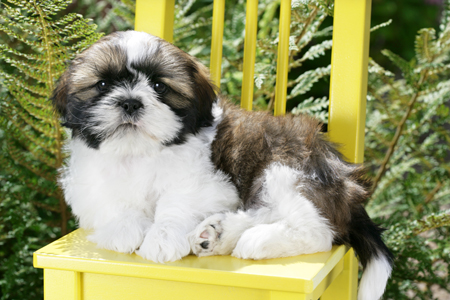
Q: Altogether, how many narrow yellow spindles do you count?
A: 3